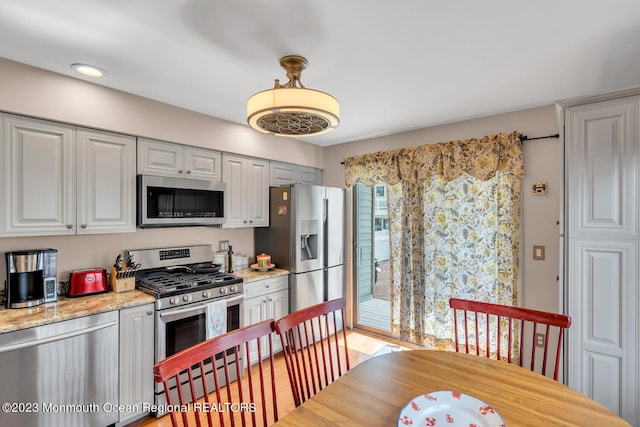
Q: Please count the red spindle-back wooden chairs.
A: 3